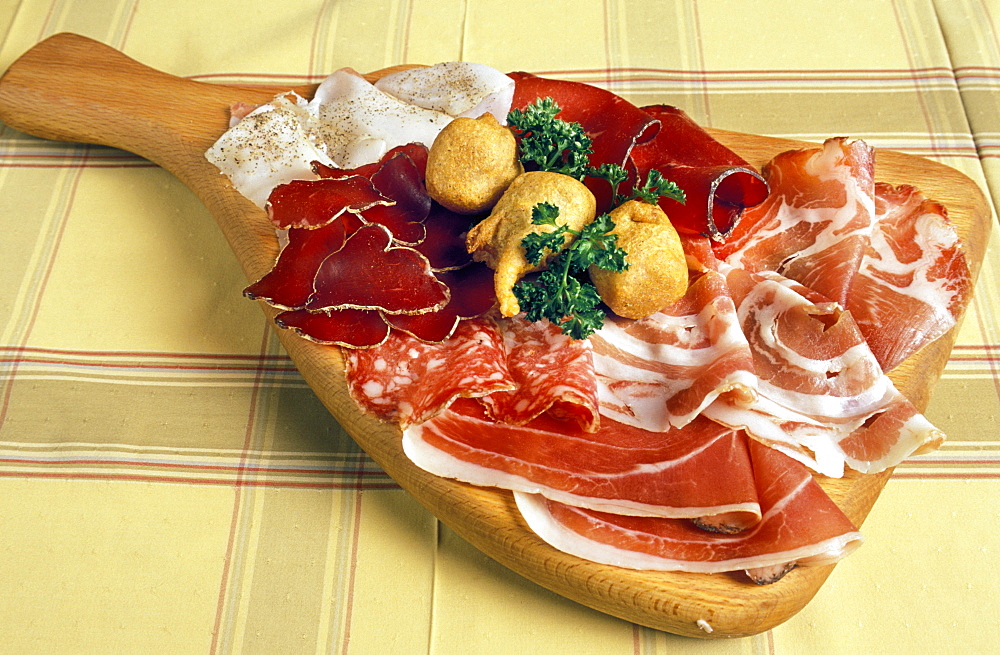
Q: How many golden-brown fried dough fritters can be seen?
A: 3